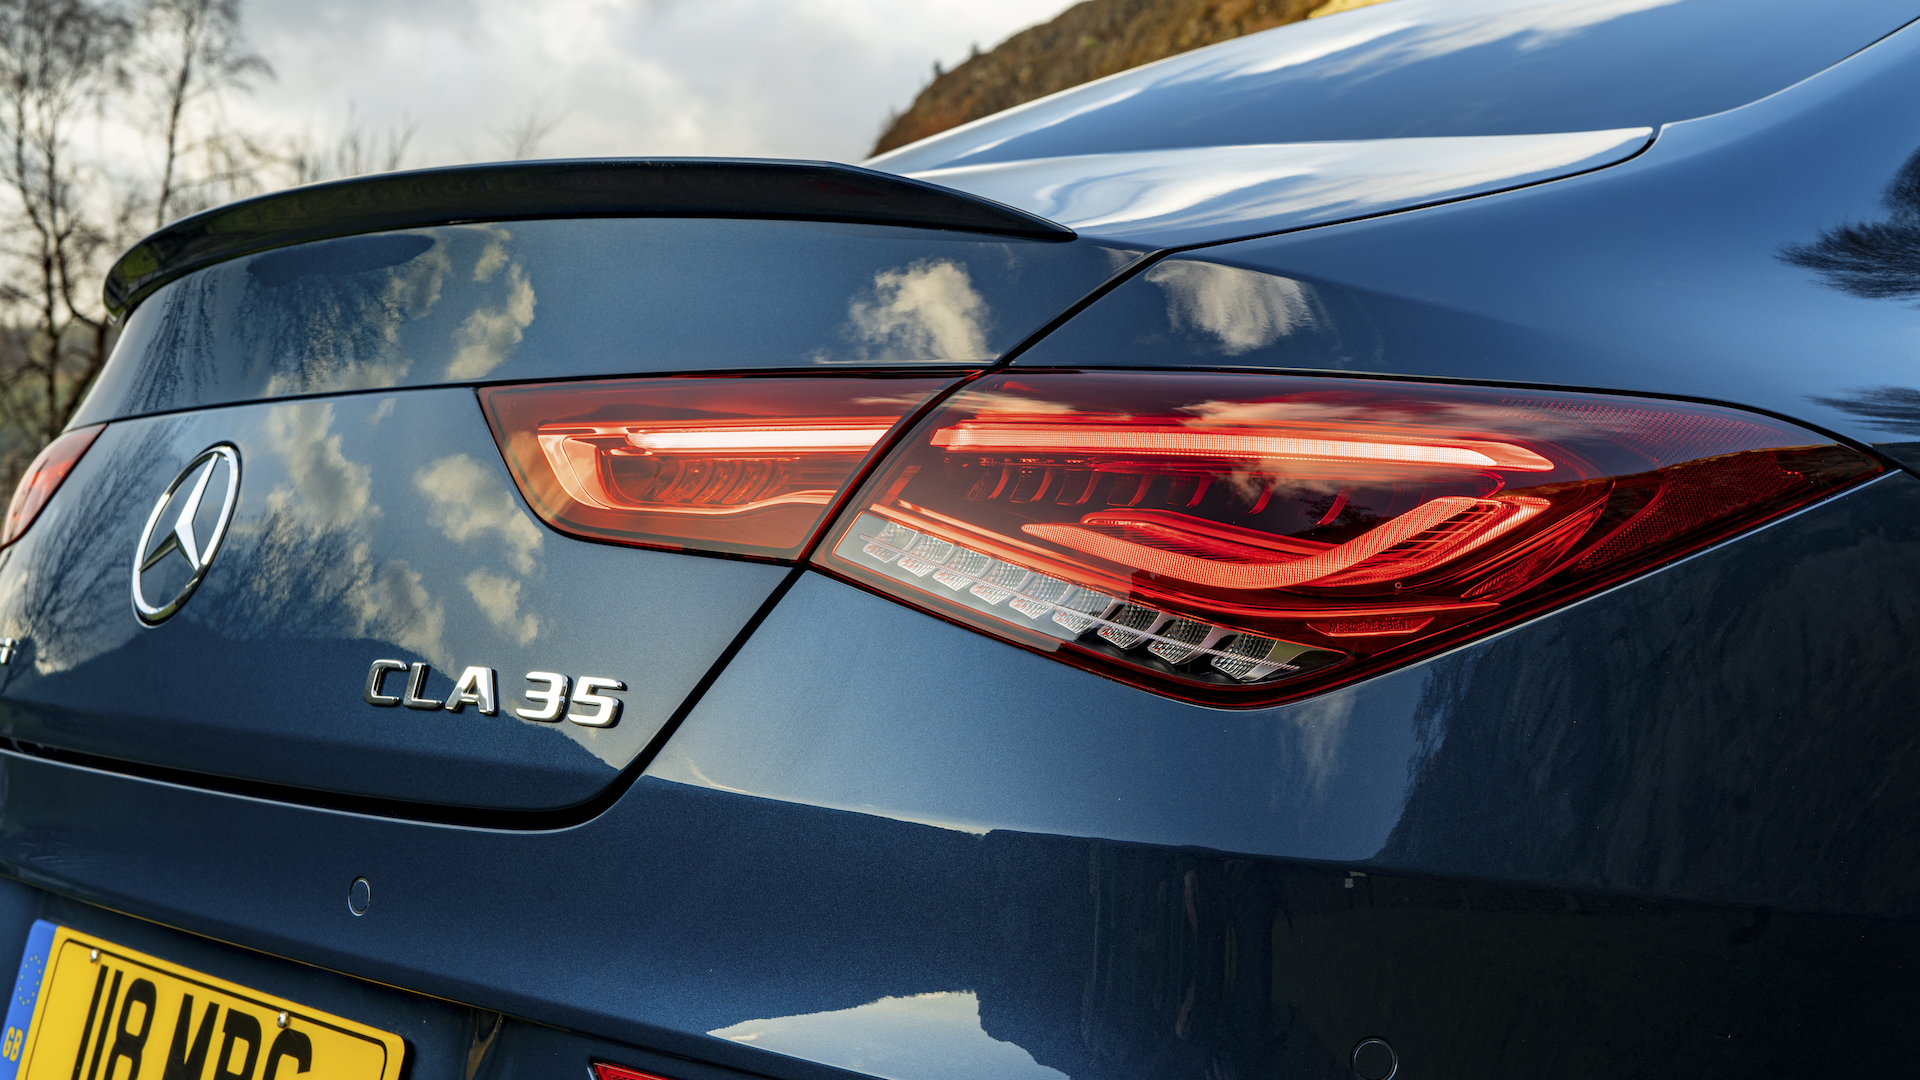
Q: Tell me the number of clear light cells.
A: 9